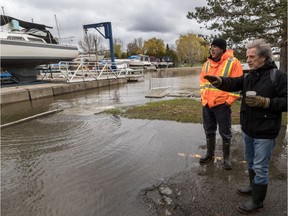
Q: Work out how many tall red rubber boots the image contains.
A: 0